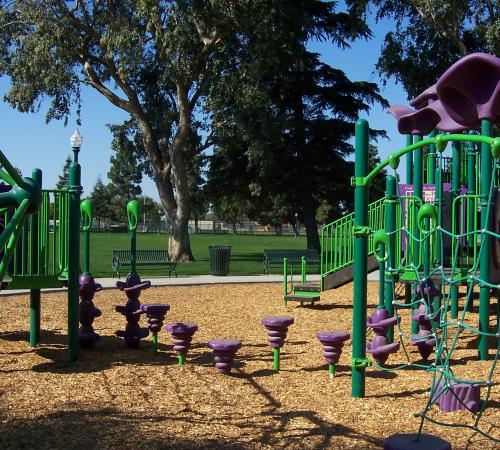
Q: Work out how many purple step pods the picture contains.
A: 5